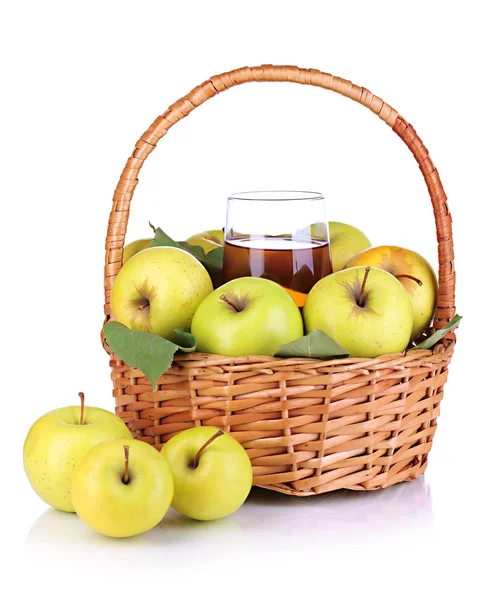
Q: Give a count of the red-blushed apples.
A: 1